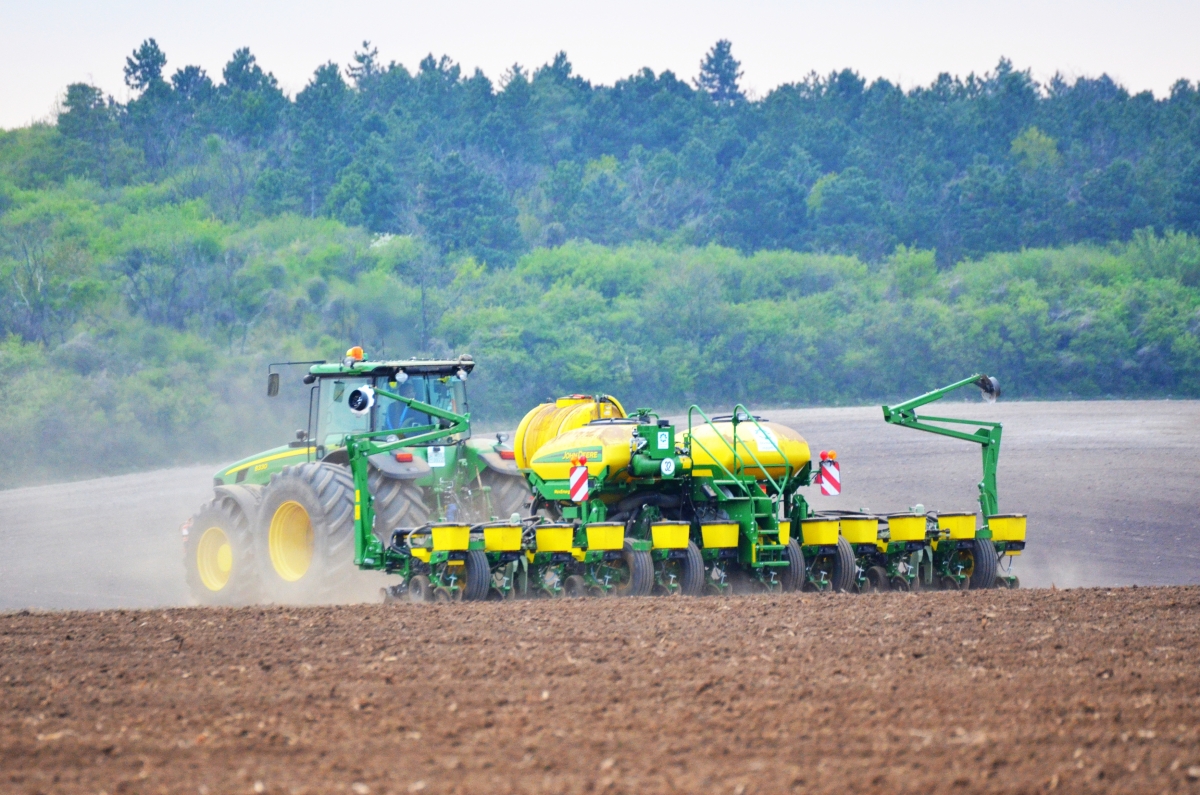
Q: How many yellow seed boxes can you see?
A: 12